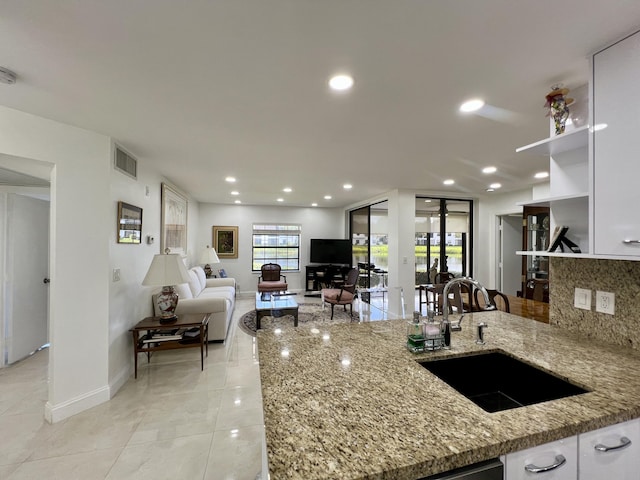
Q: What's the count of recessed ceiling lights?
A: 14